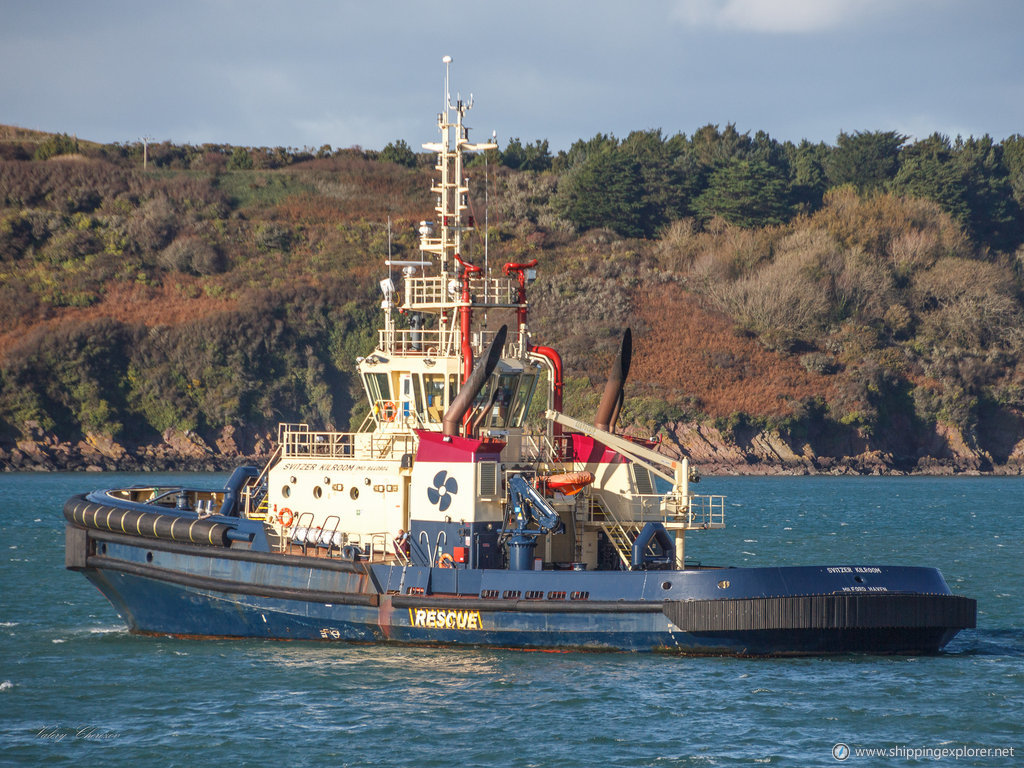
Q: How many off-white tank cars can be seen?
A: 0